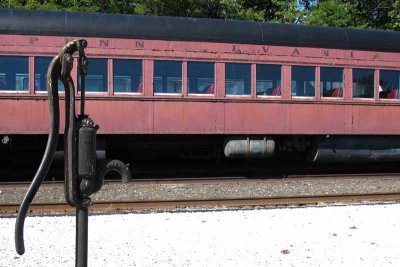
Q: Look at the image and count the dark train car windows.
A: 12